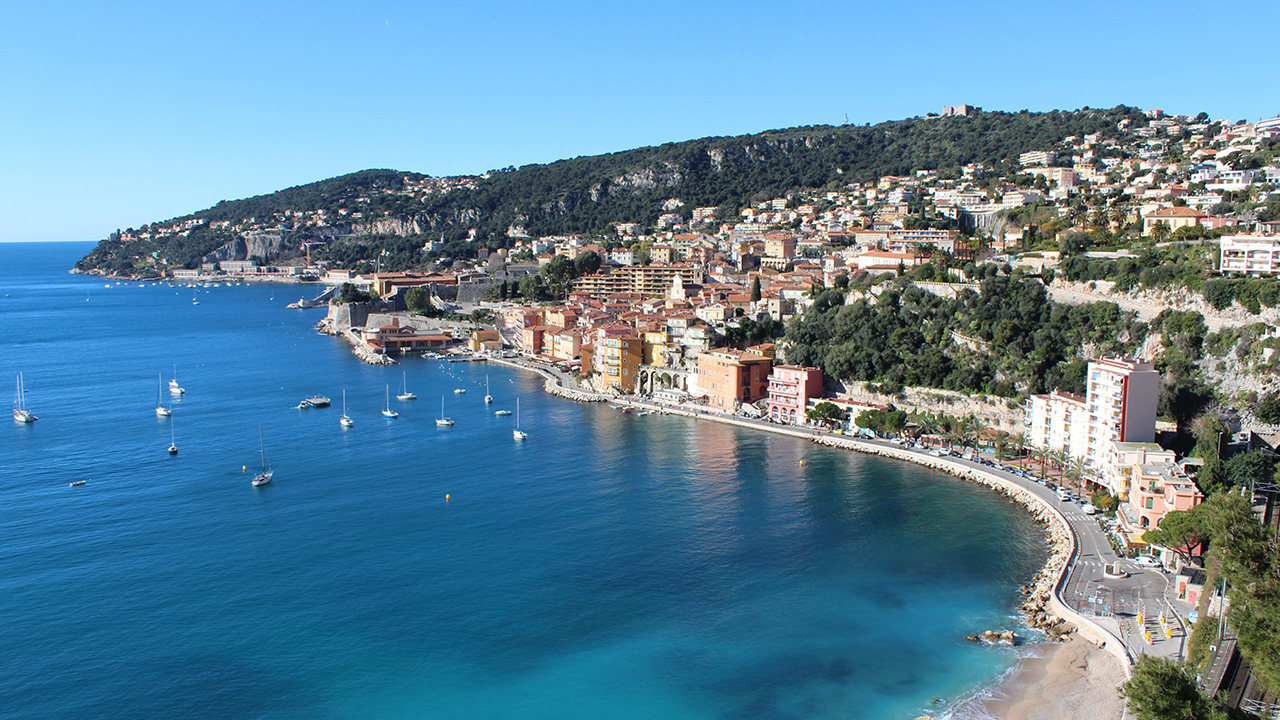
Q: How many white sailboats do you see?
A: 11